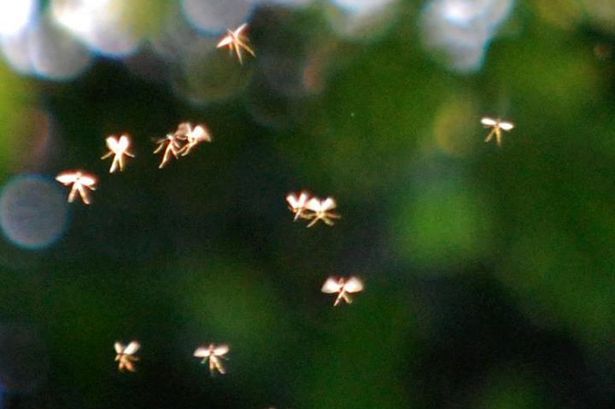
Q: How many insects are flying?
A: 11